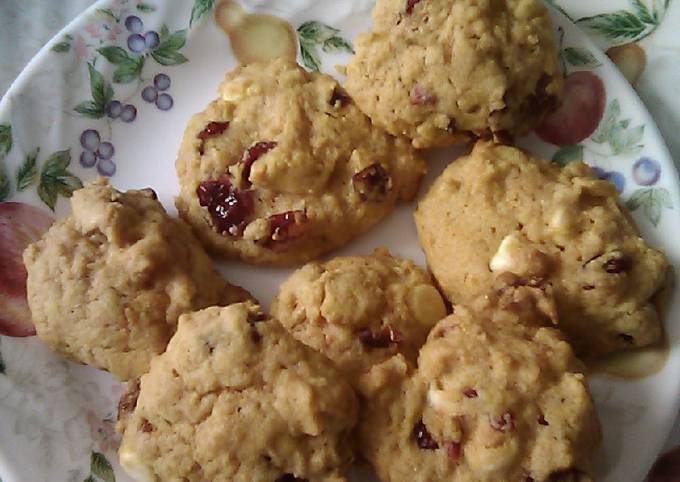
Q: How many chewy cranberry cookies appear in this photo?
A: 7